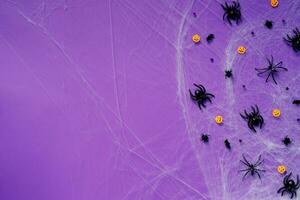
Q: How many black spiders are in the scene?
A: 11